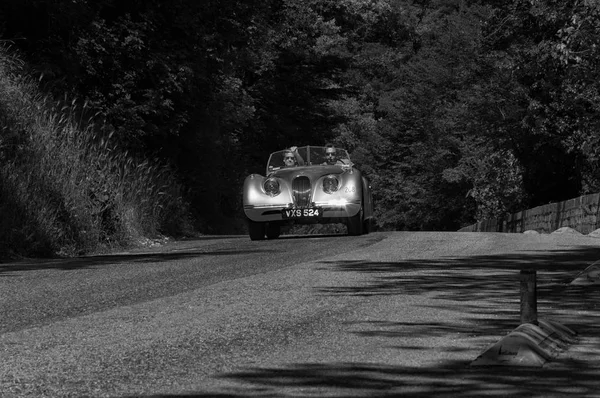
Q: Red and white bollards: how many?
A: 0